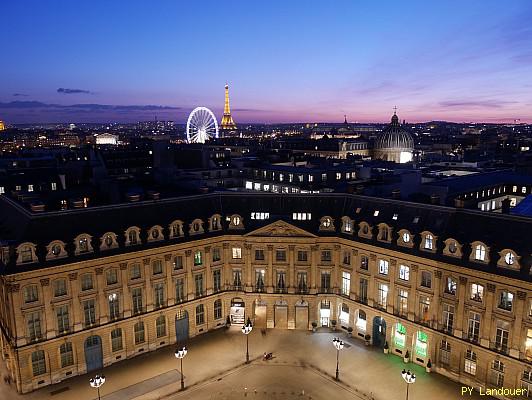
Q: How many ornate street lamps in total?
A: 5